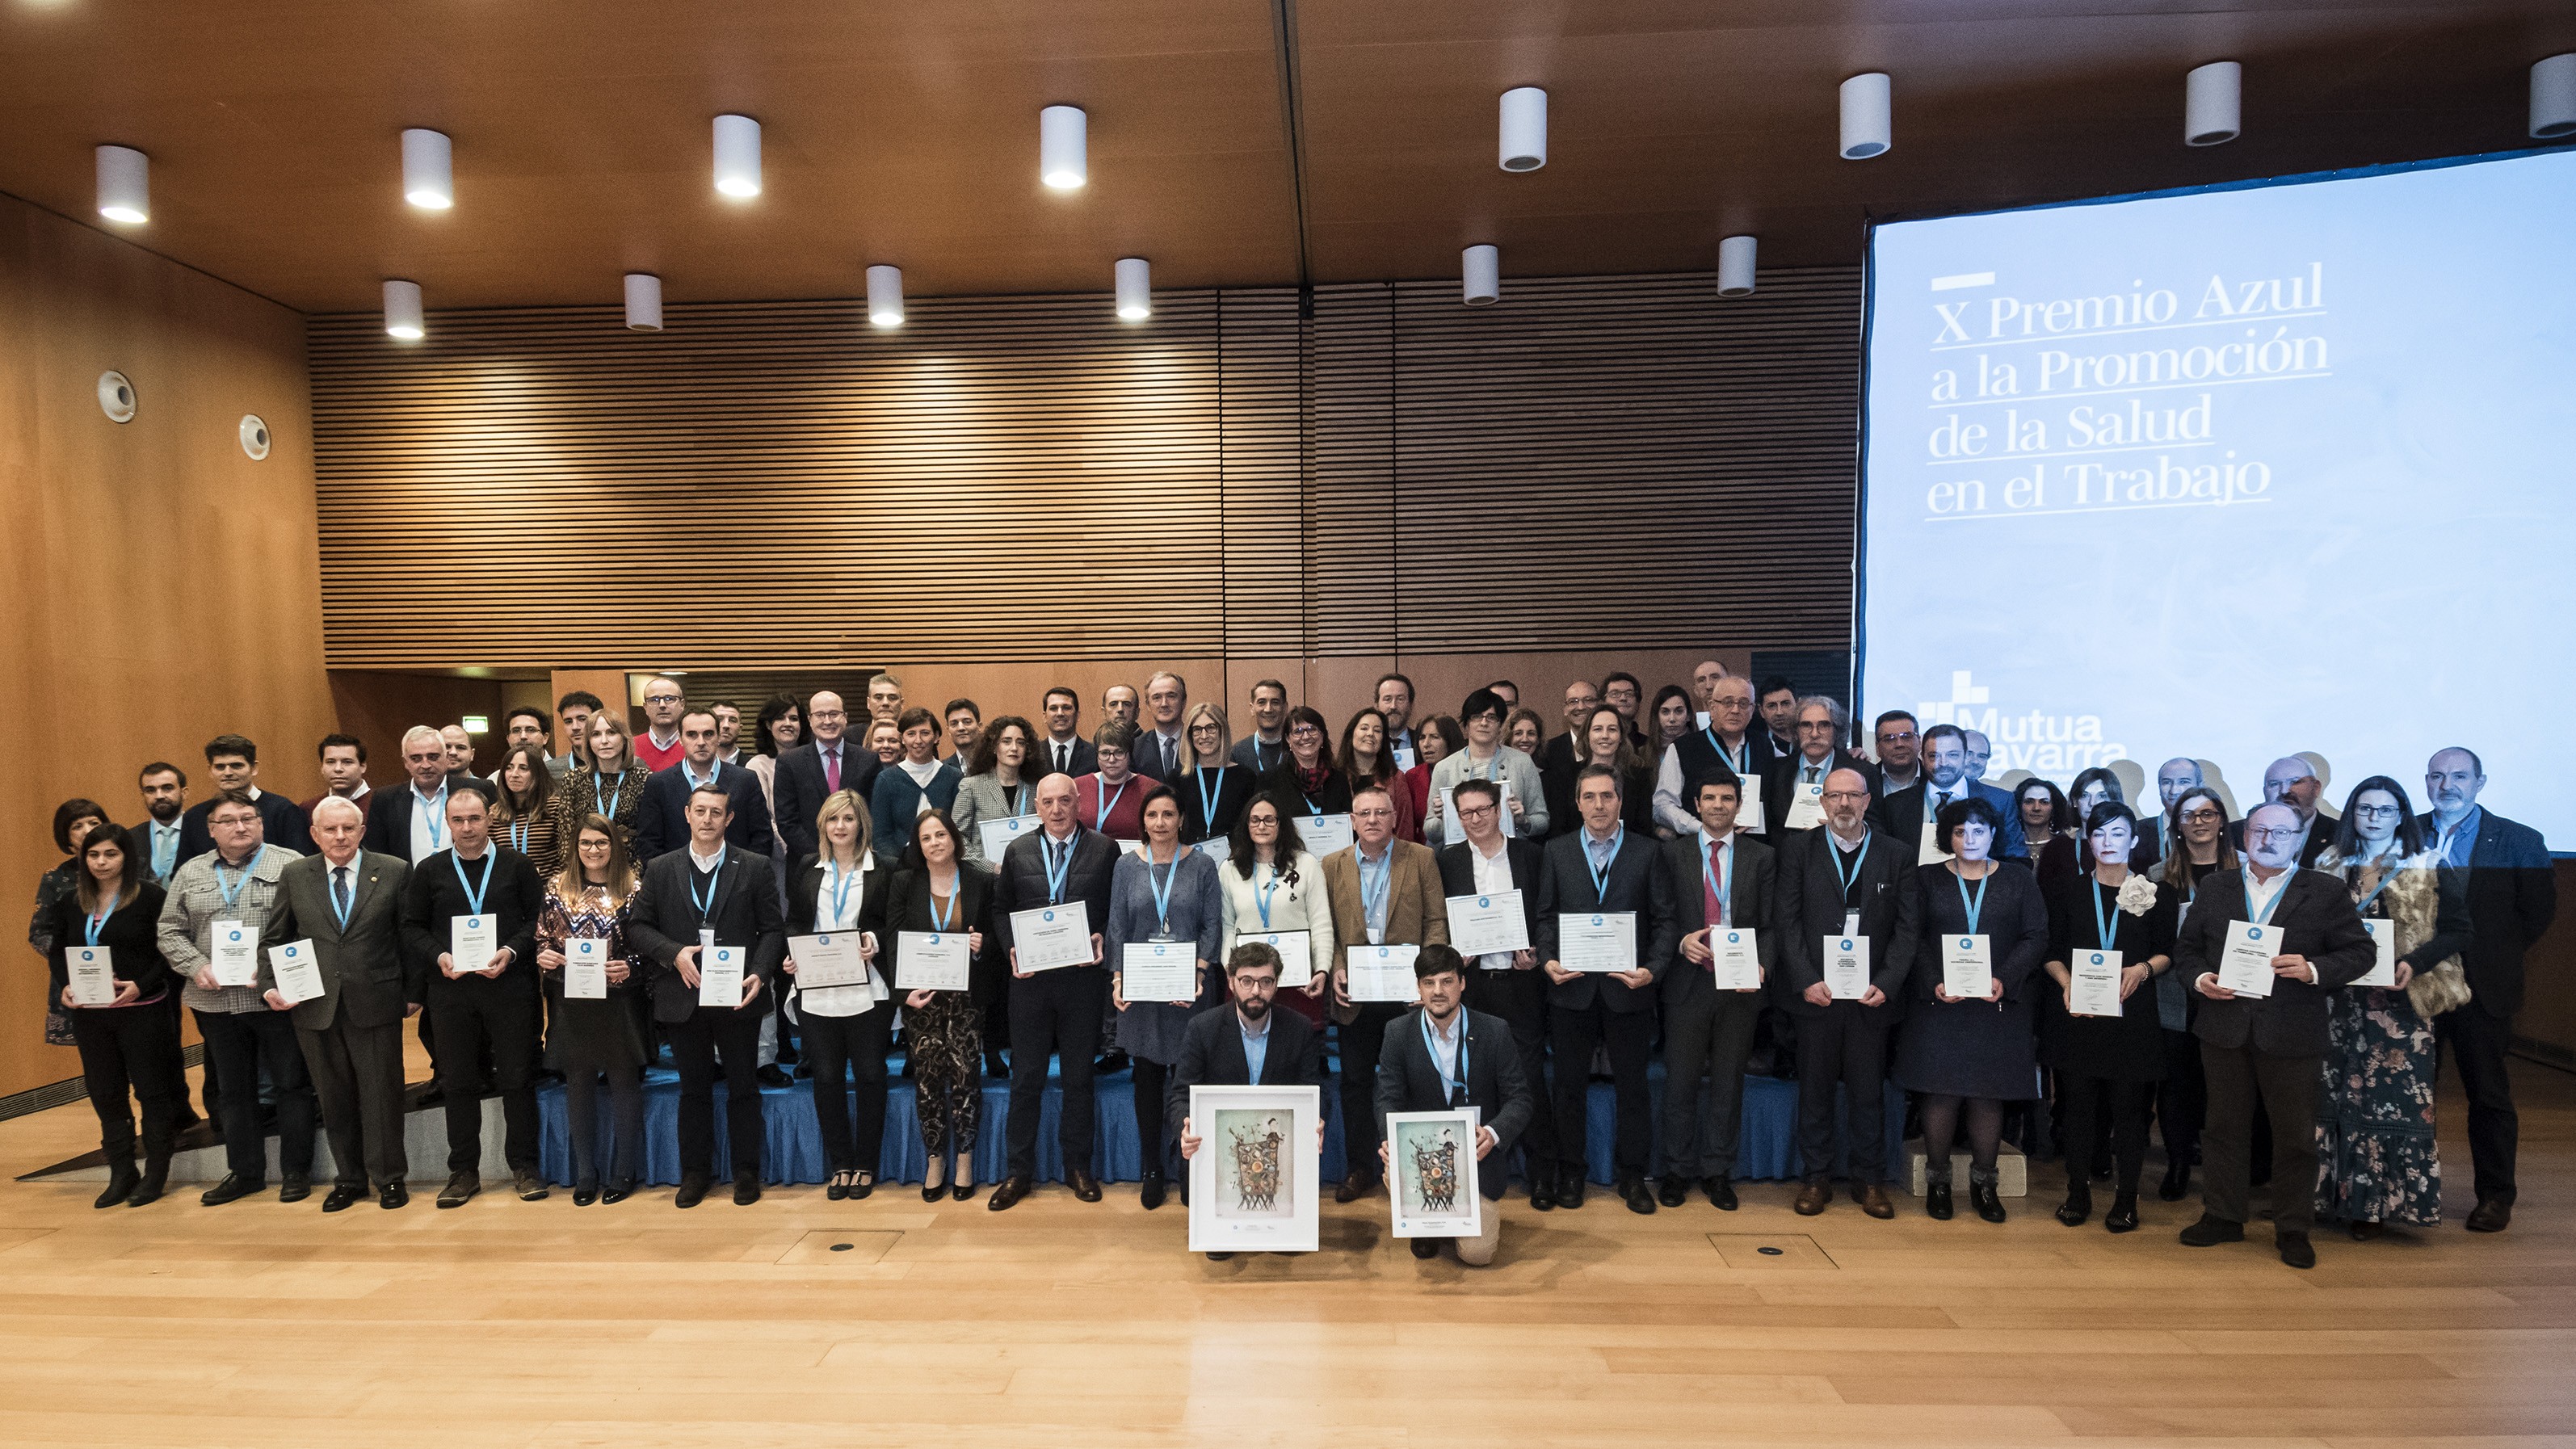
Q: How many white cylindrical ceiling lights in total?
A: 14